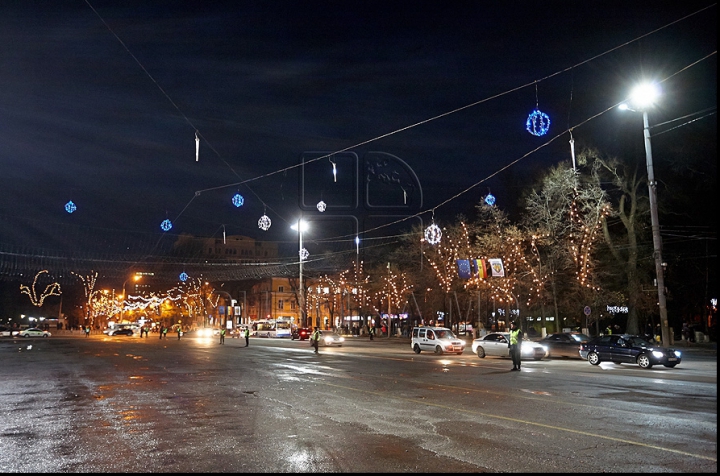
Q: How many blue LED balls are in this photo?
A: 6